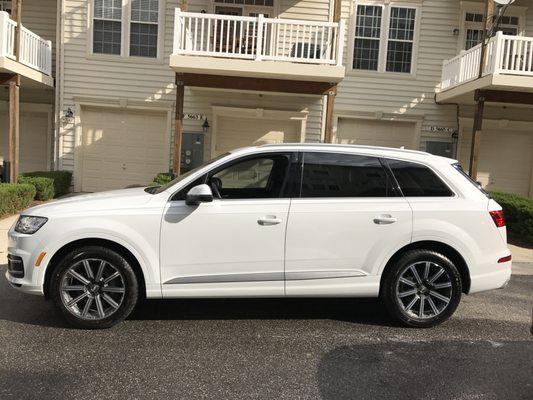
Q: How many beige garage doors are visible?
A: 5